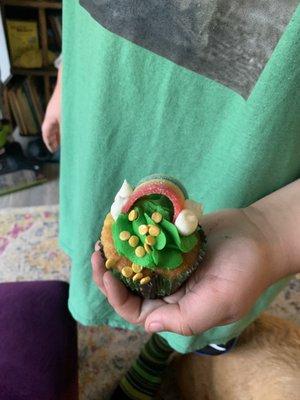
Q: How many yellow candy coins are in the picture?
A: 14